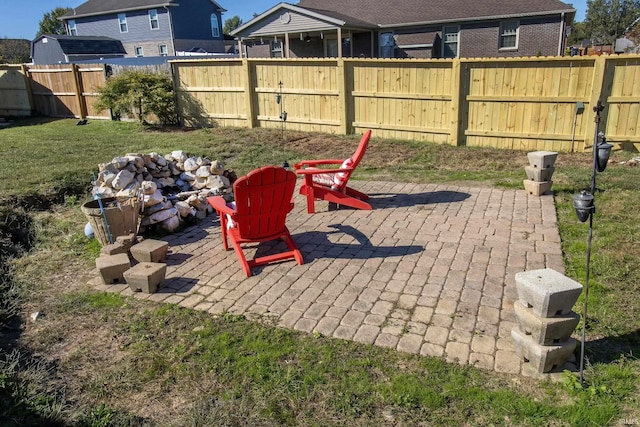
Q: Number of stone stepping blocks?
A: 9